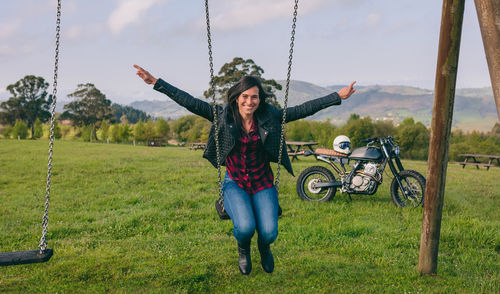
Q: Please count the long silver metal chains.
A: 3